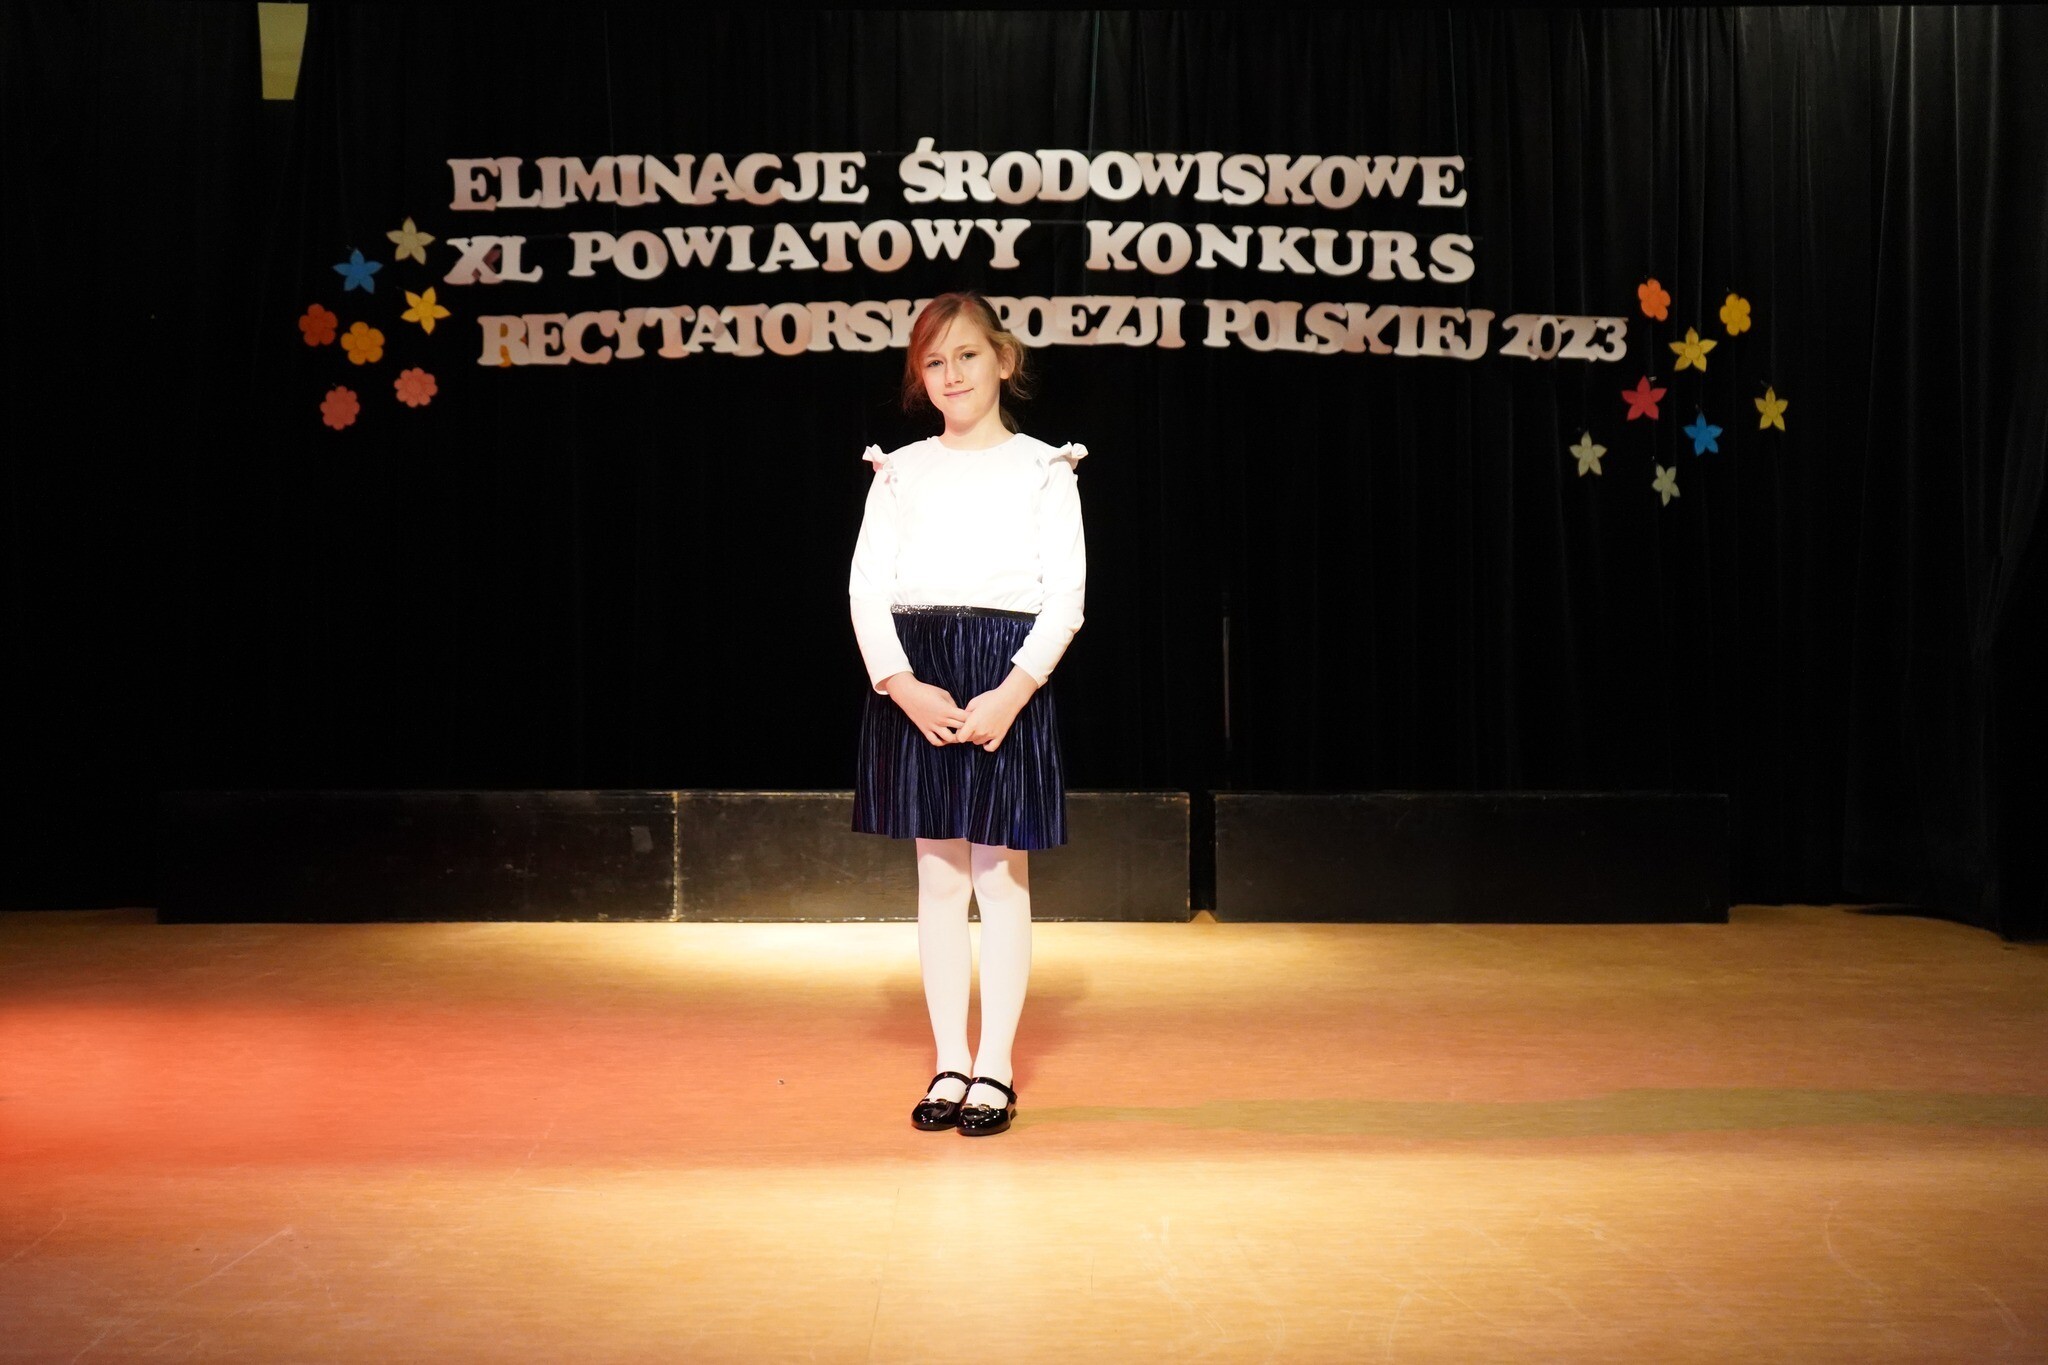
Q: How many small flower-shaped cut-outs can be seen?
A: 15